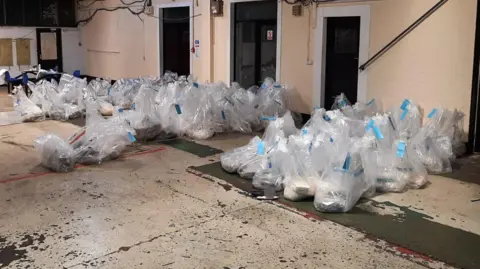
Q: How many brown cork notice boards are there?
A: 2